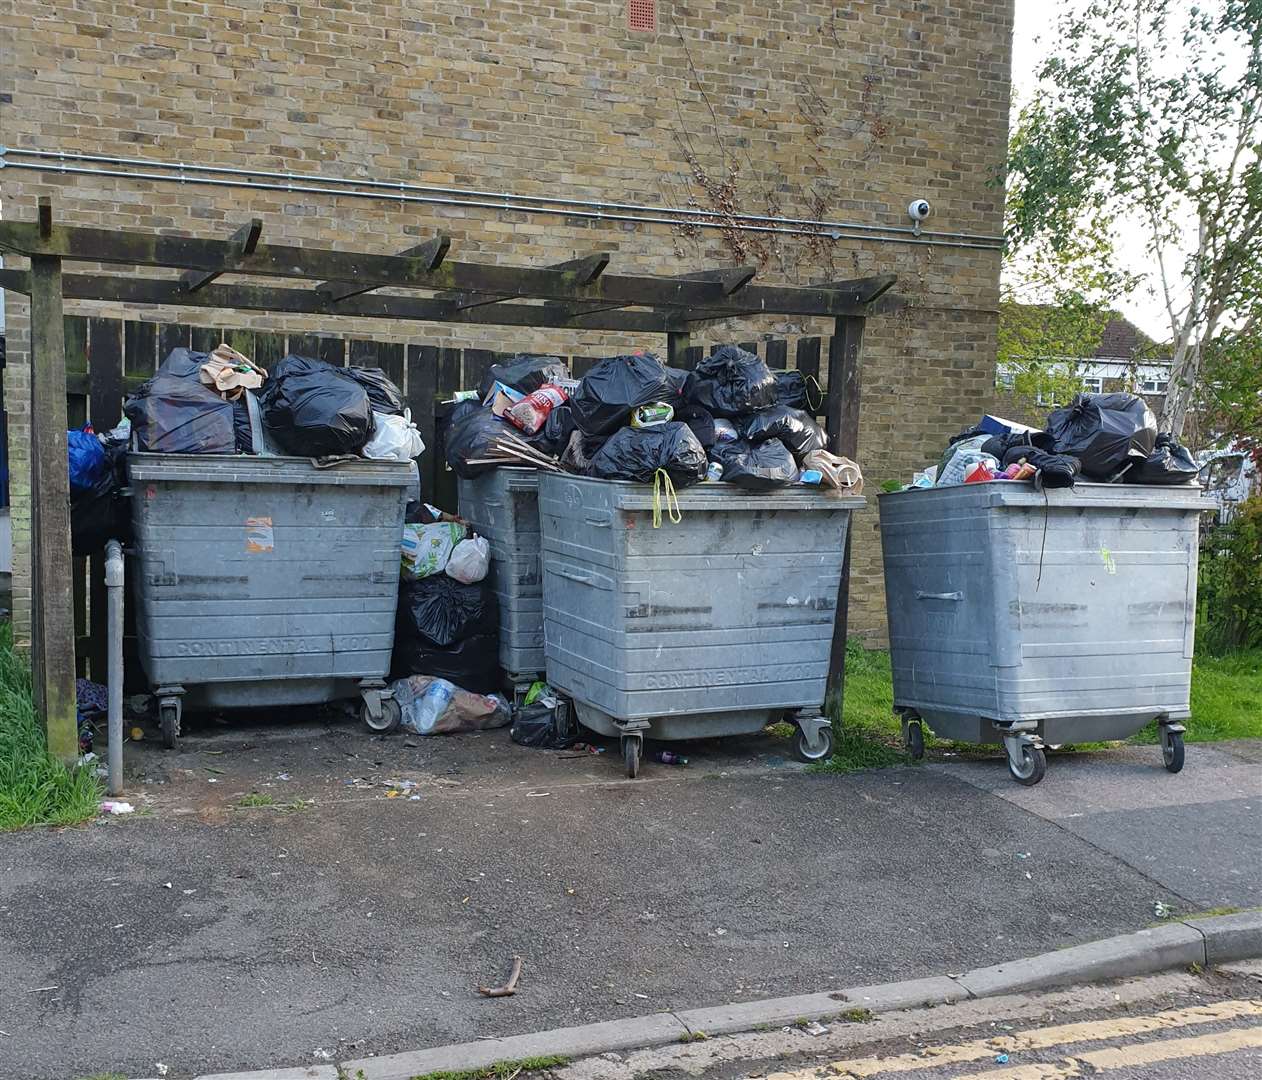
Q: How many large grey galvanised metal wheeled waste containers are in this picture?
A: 4